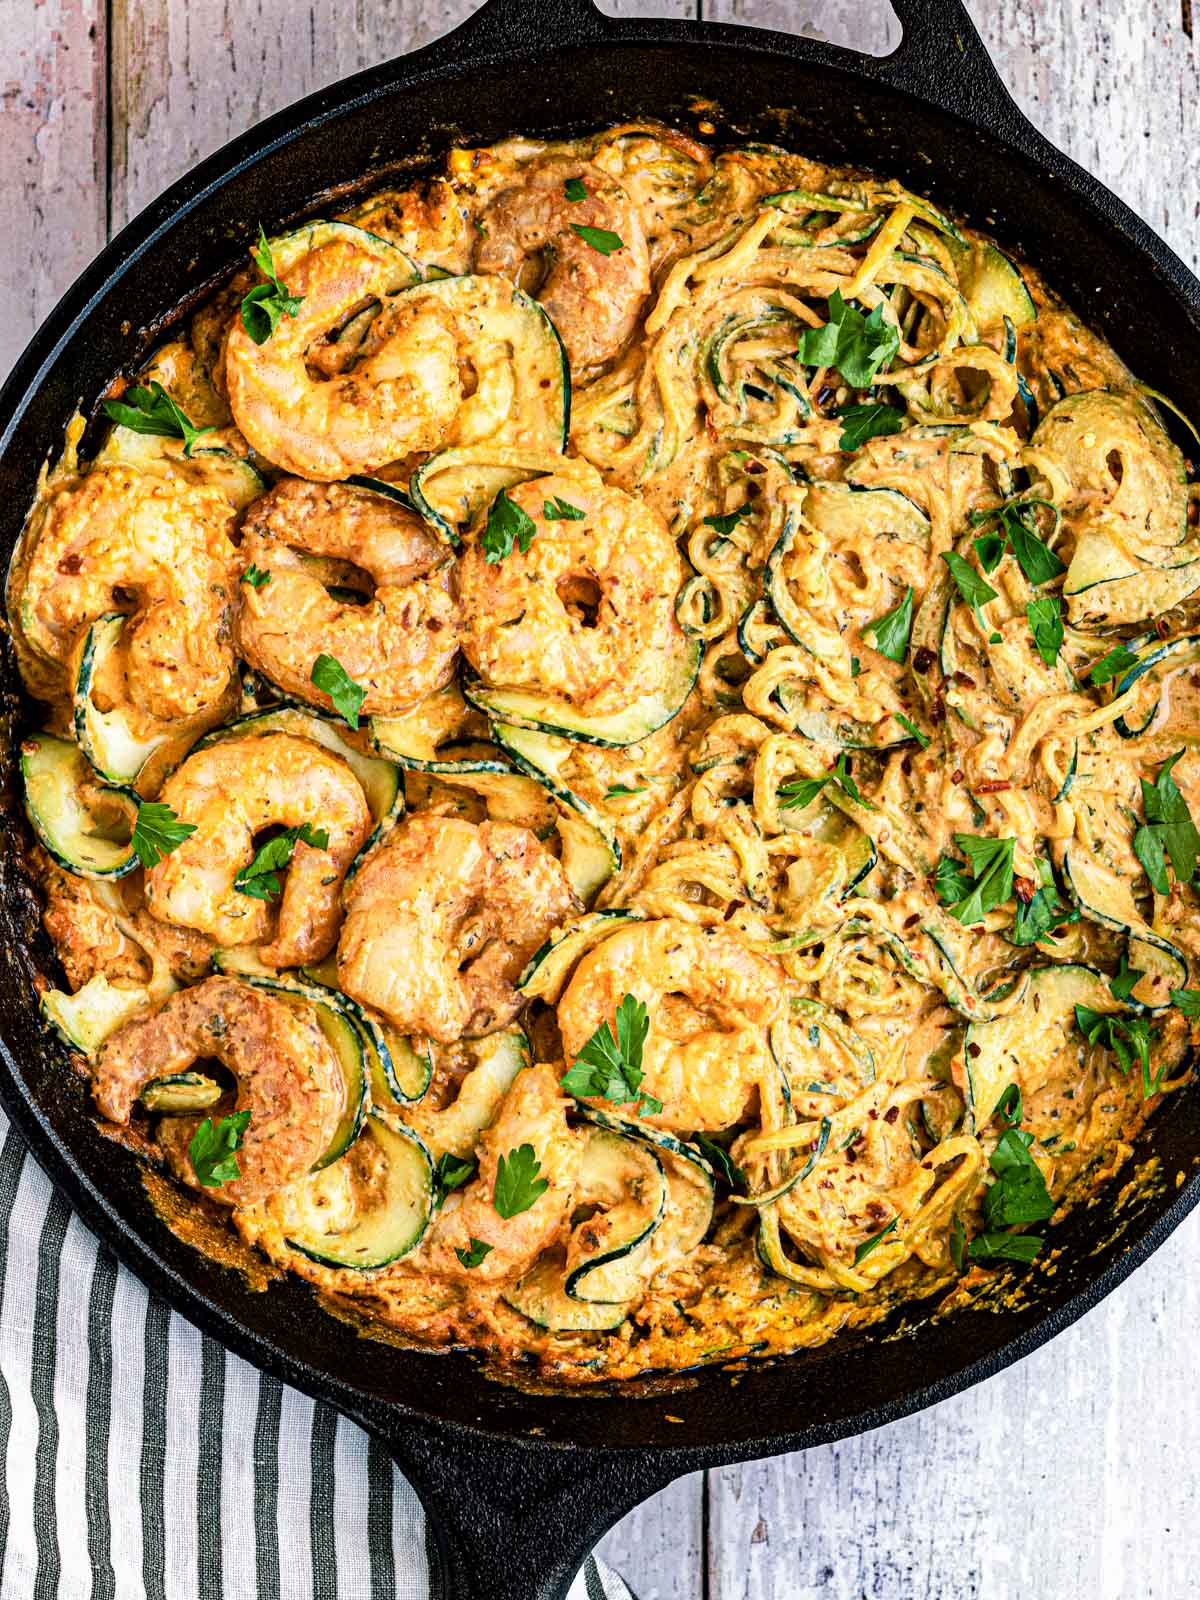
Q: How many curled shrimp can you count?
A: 10